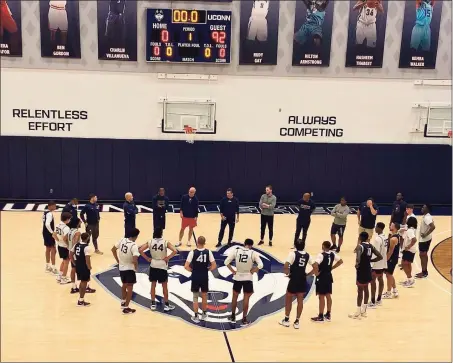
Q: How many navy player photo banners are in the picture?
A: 7